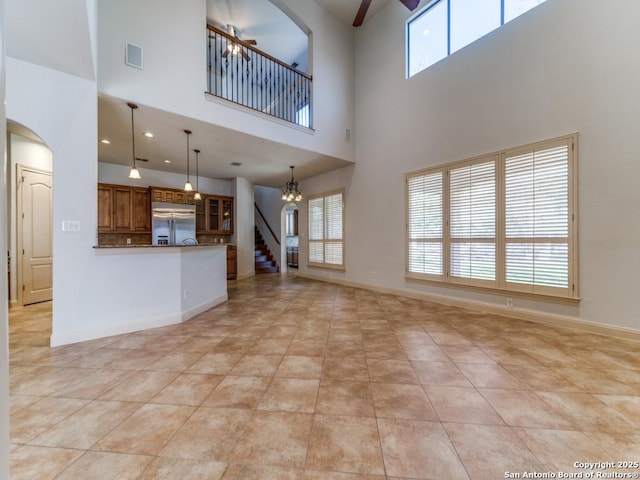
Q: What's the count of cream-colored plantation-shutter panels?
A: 5